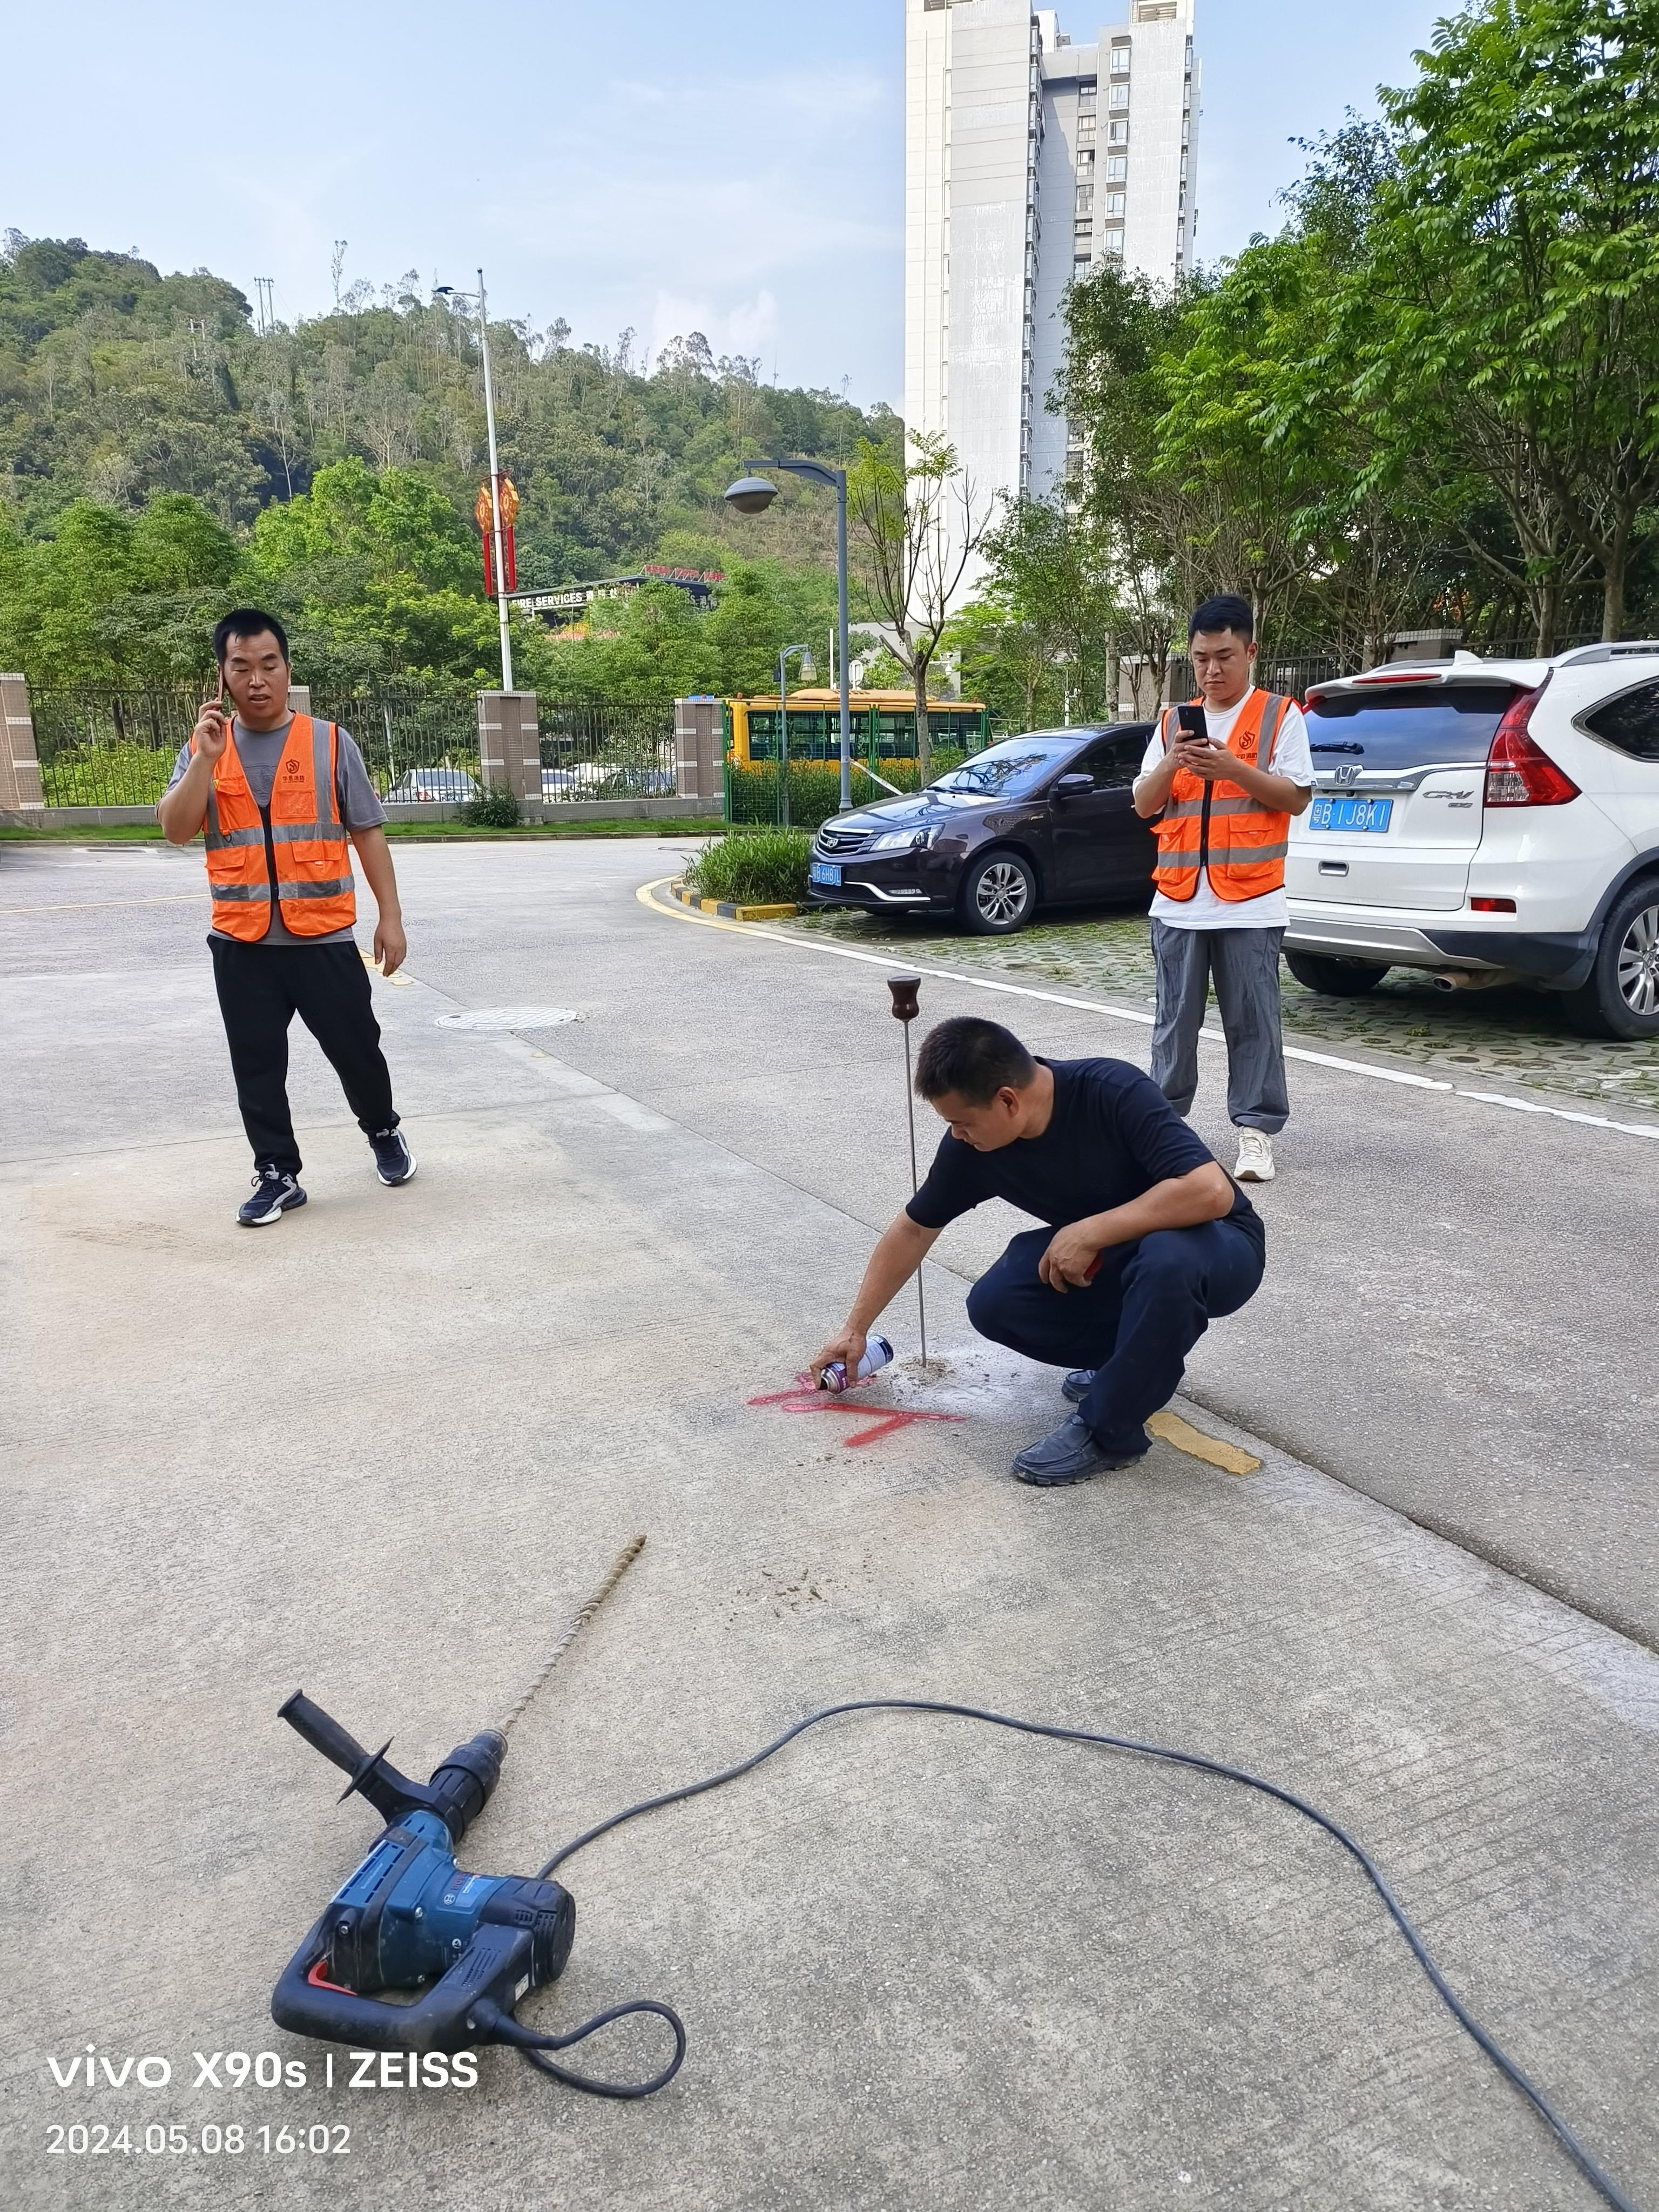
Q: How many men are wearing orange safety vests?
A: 2